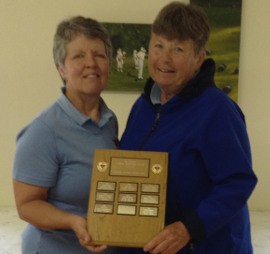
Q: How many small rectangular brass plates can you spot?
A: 9